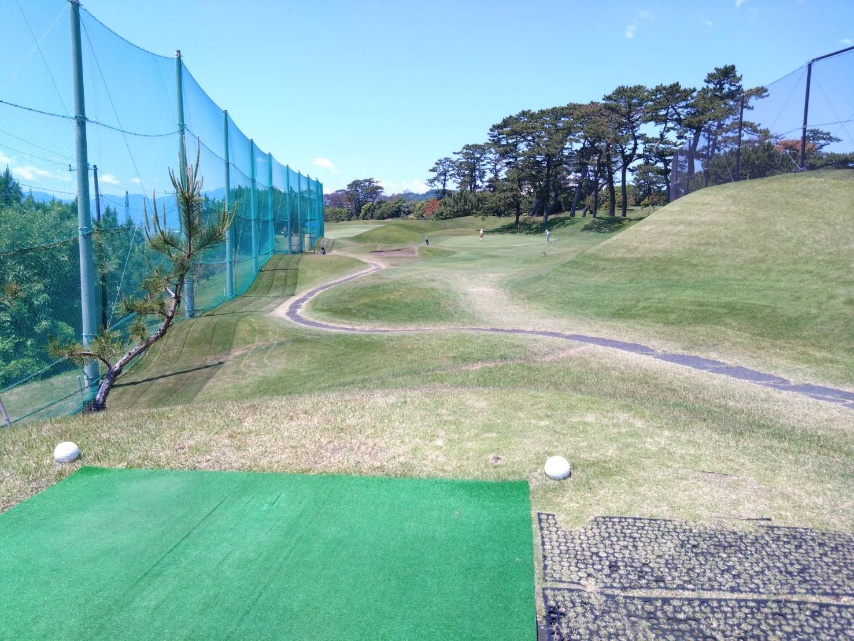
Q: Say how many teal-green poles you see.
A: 10